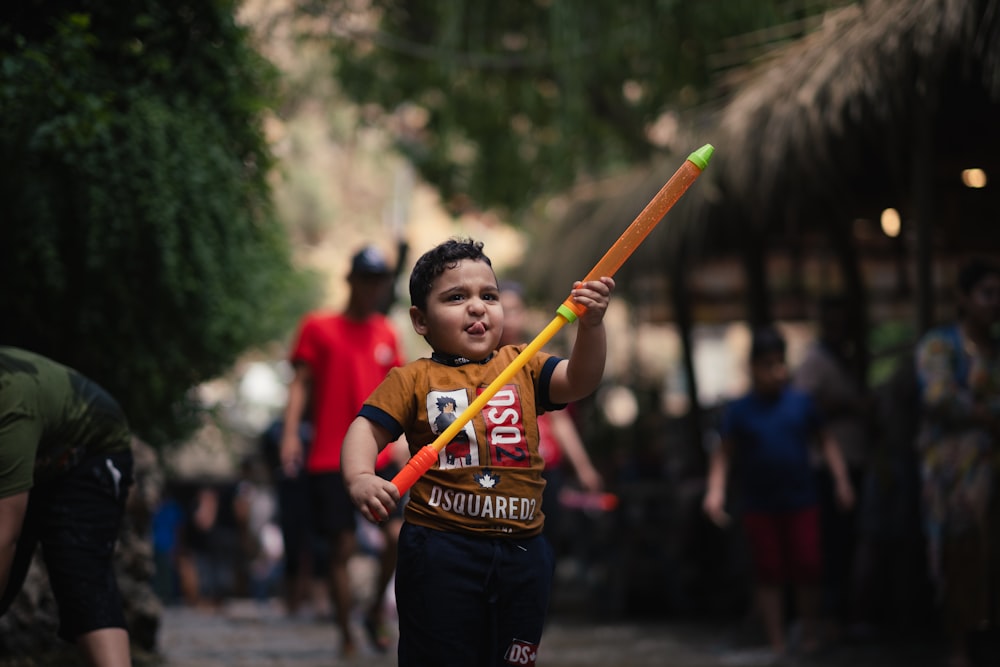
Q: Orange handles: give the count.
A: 1